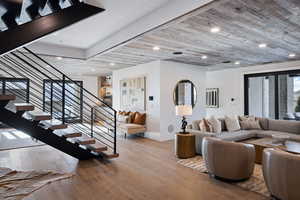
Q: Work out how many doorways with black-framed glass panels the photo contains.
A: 3